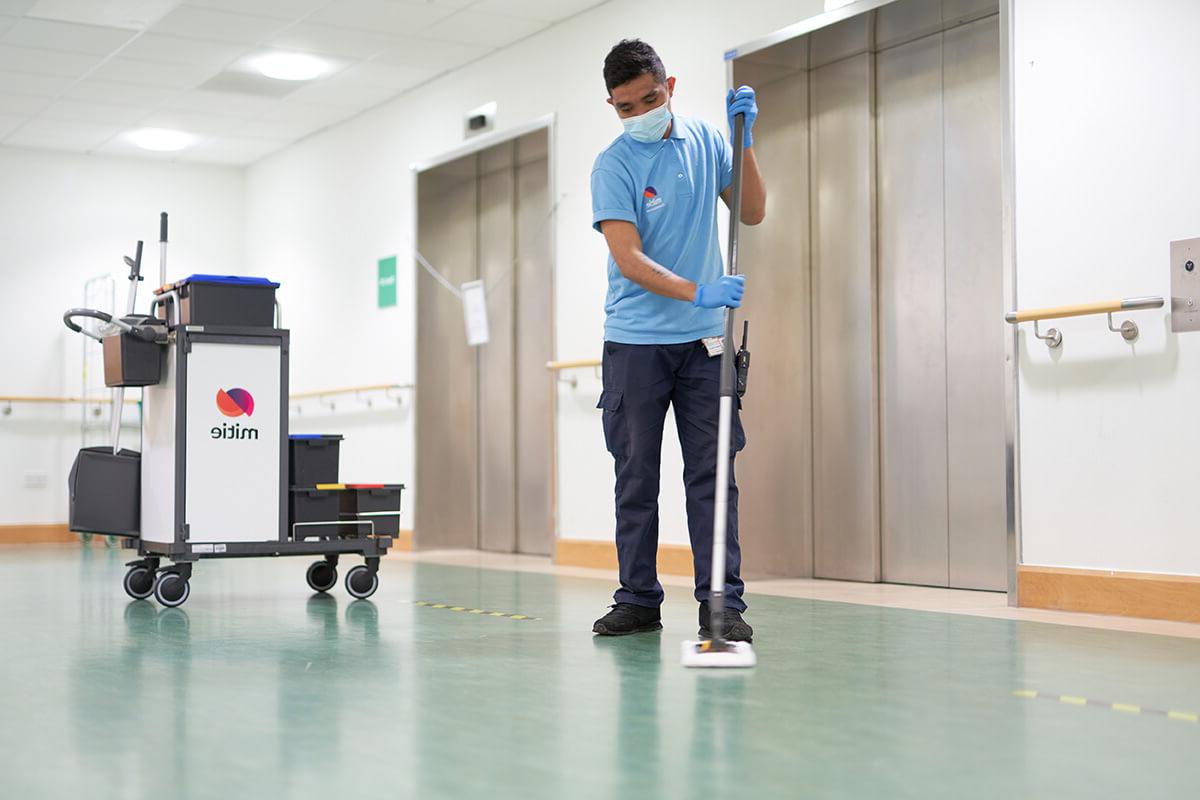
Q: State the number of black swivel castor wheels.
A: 4